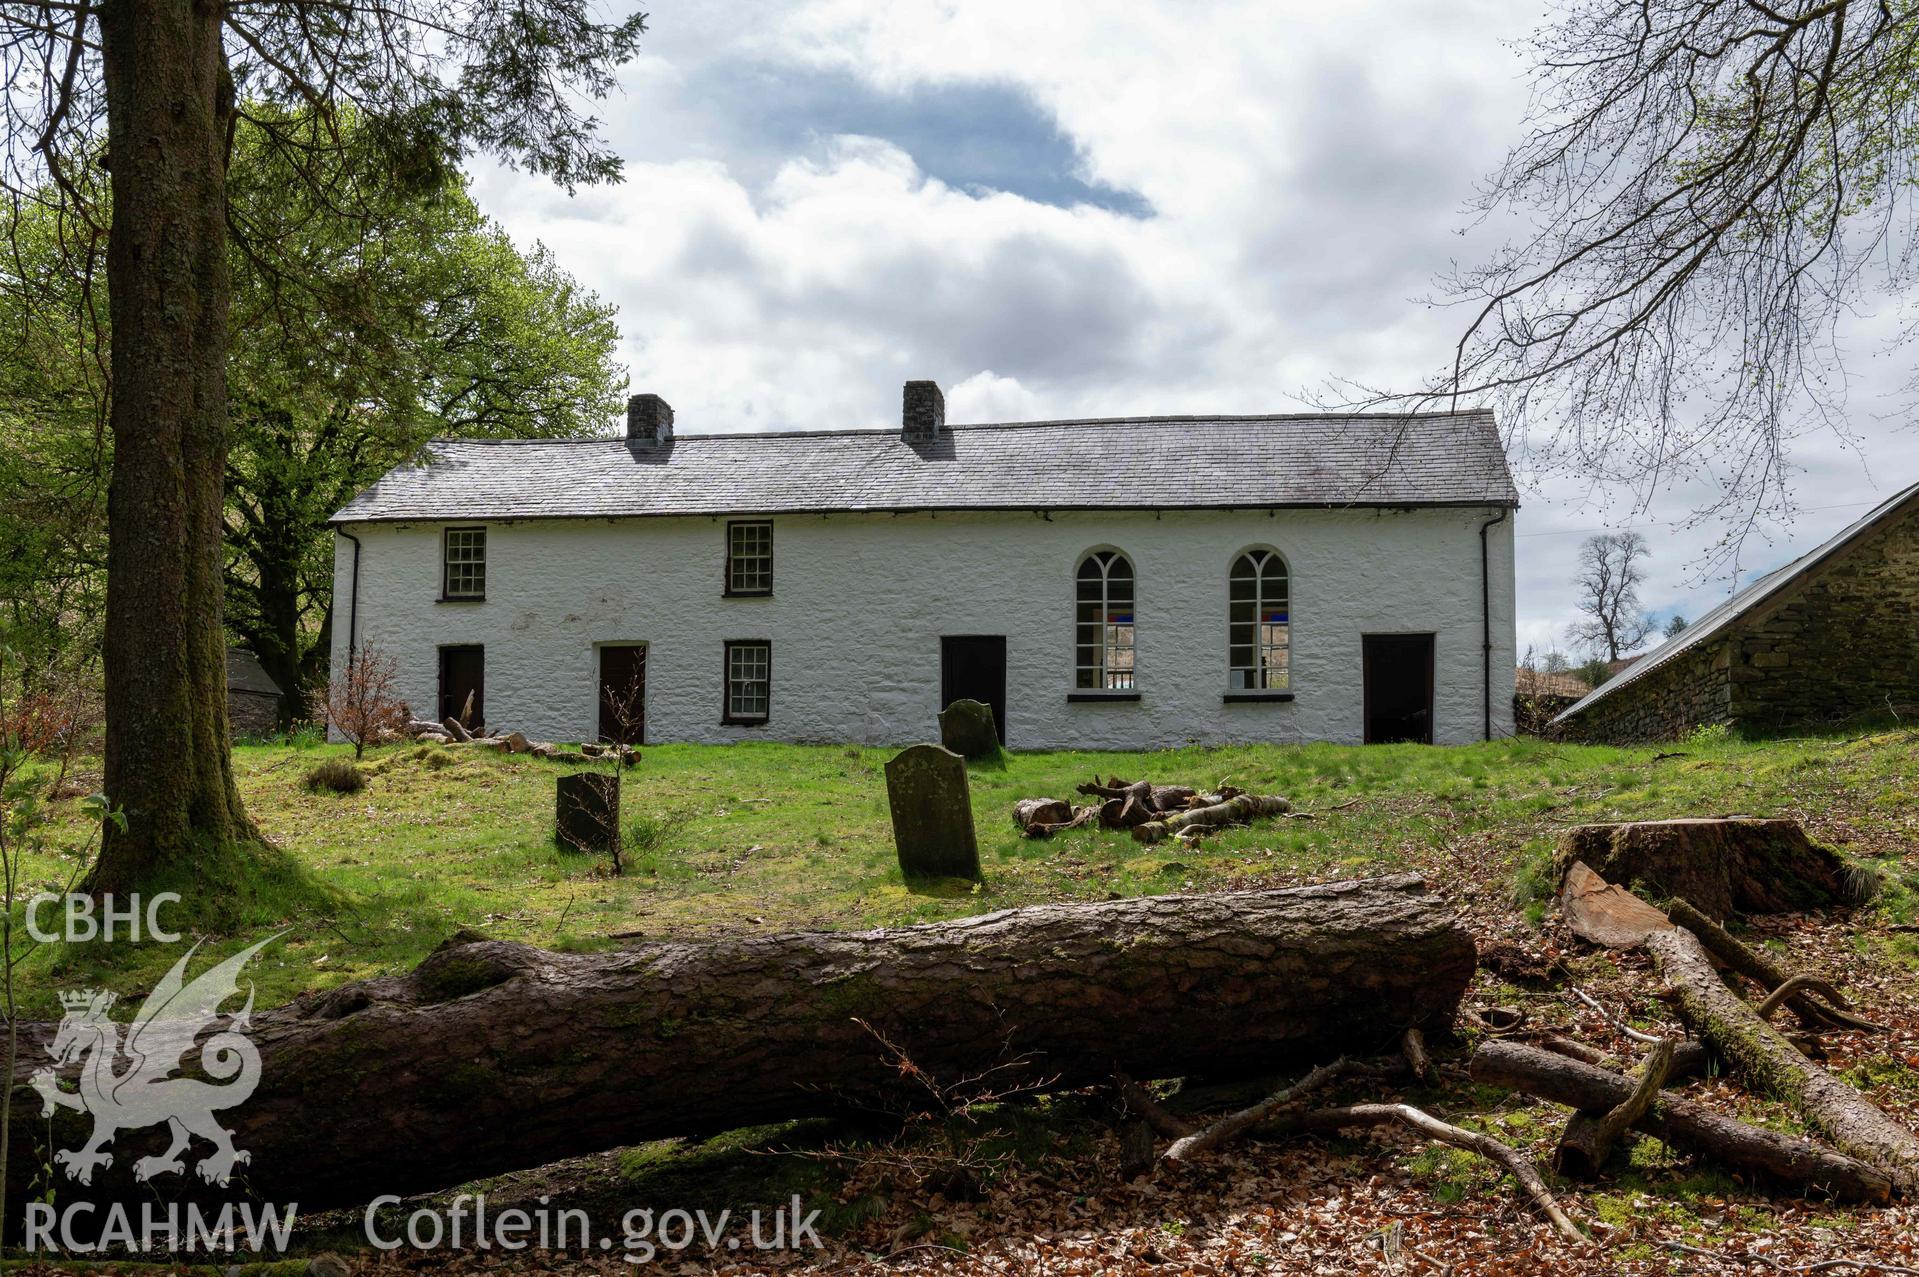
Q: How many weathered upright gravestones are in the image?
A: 3